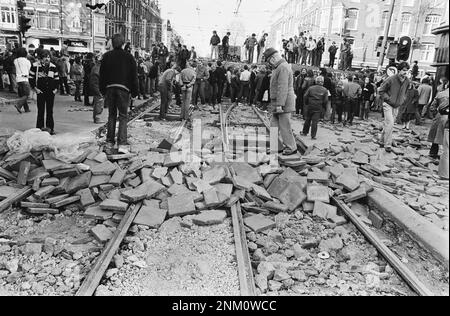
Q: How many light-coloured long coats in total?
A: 1